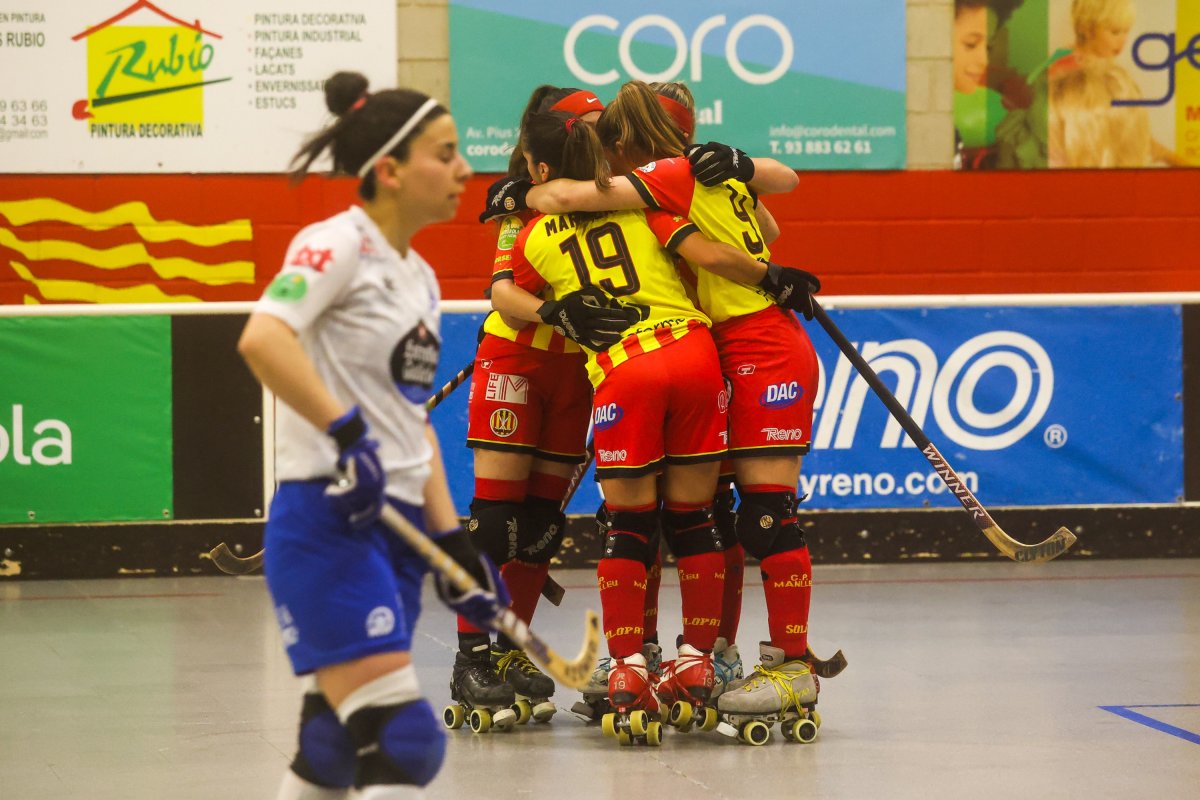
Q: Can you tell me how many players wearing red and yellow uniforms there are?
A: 4